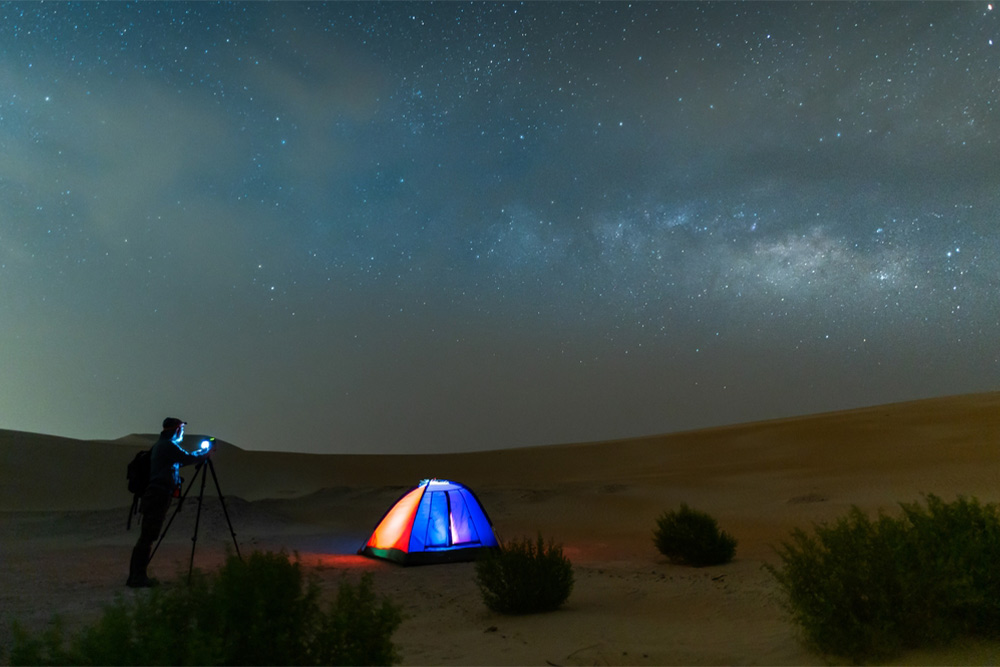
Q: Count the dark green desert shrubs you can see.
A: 4